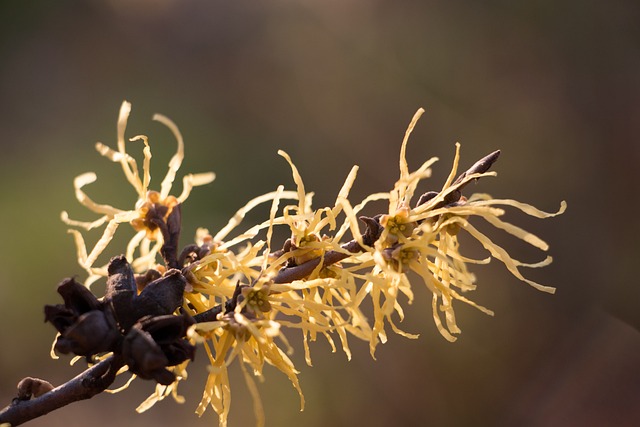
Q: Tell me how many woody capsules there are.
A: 3